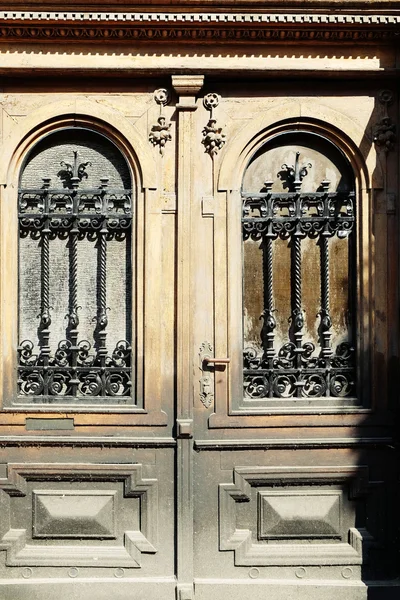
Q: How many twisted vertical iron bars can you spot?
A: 6